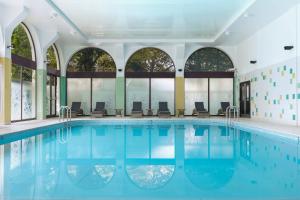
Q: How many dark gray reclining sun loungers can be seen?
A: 6